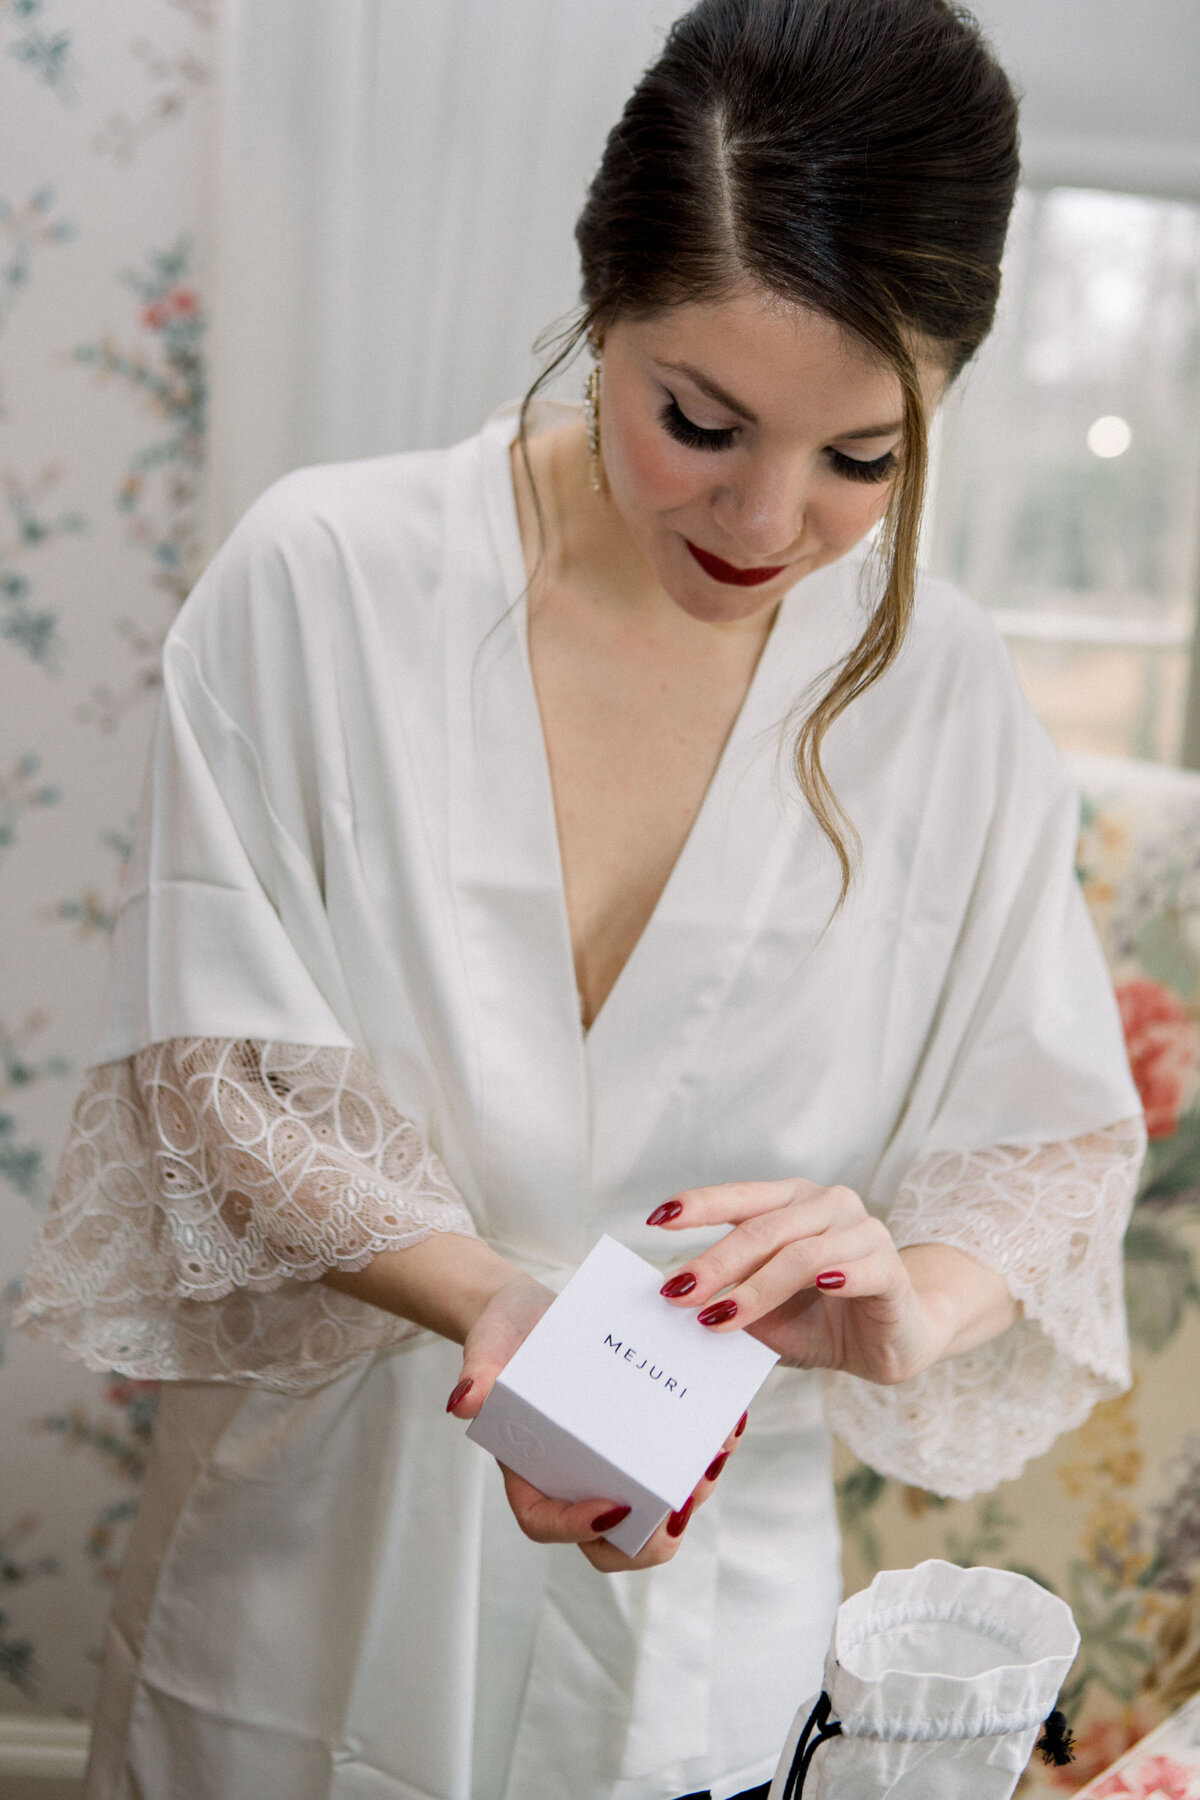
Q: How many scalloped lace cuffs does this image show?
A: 2